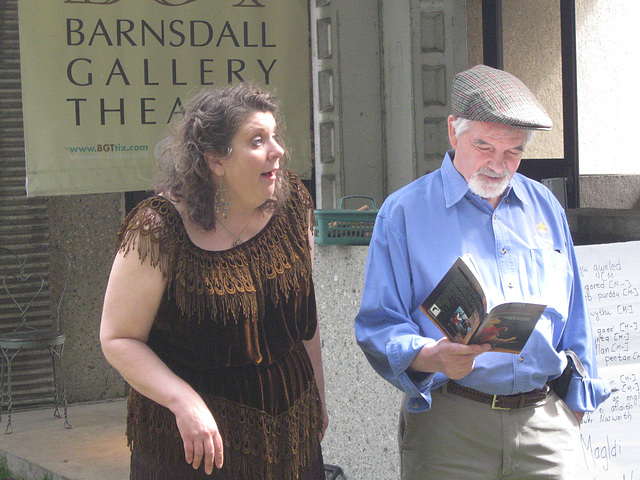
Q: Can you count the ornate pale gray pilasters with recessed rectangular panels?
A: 2